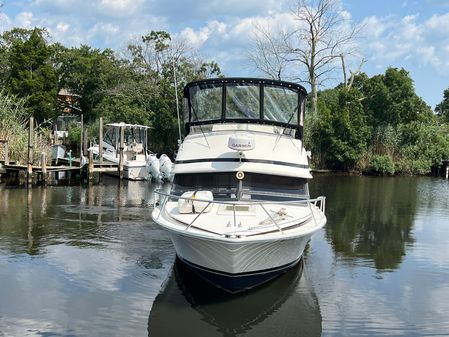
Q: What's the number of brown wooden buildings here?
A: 1